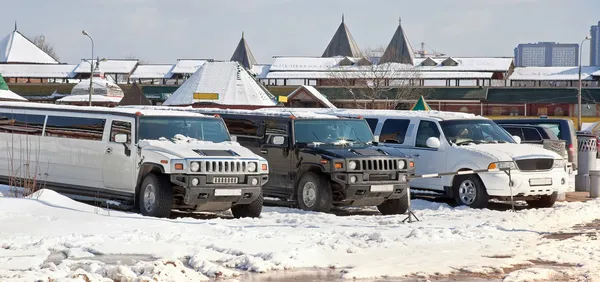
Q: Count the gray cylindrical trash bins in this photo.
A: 2